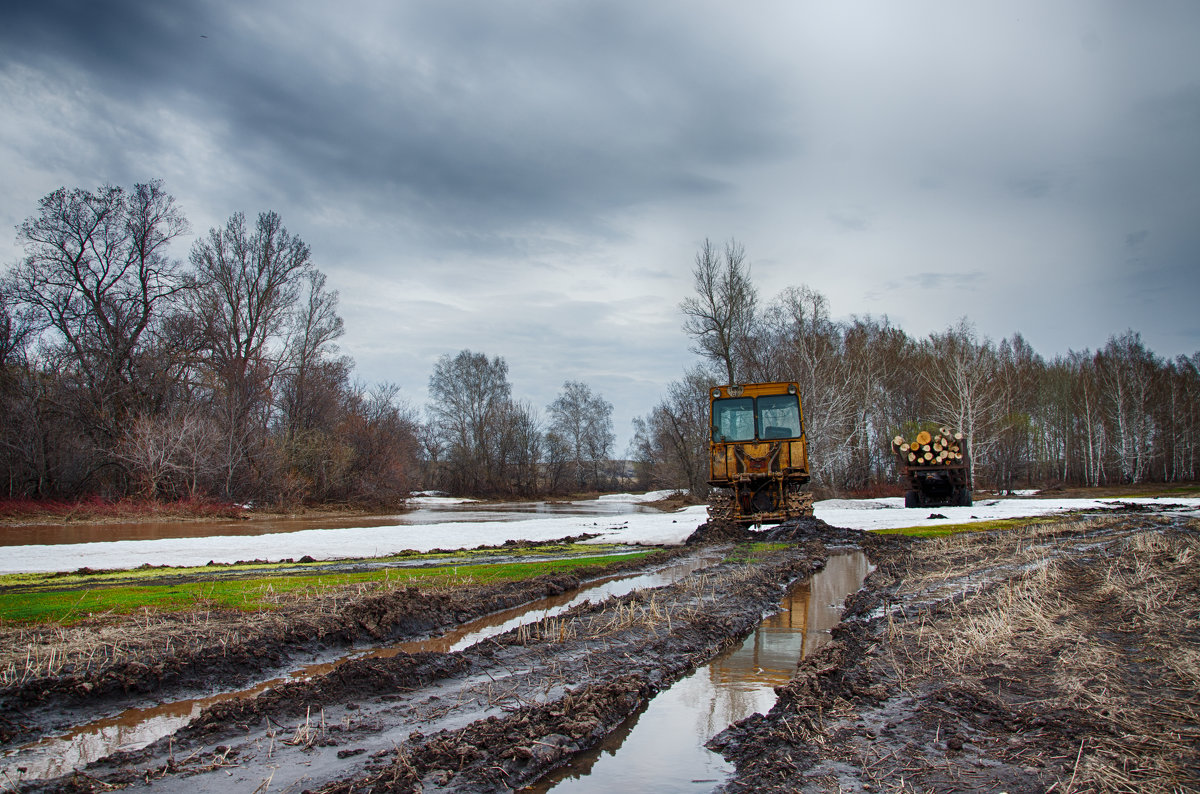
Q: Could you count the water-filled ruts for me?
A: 2